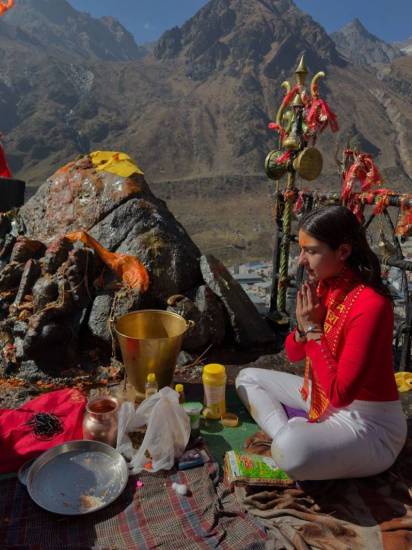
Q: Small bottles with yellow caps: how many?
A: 2